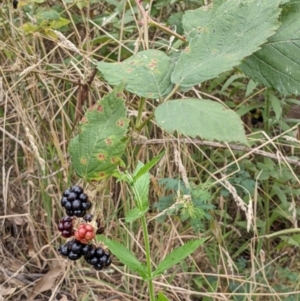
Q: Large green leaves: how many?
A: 5